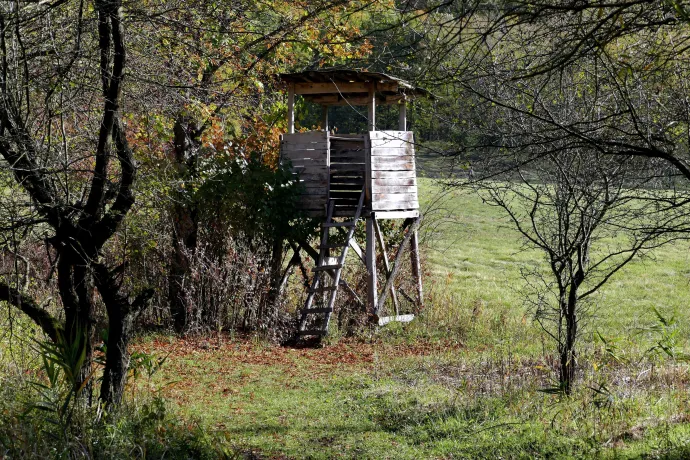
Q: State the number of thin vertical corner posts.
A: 4